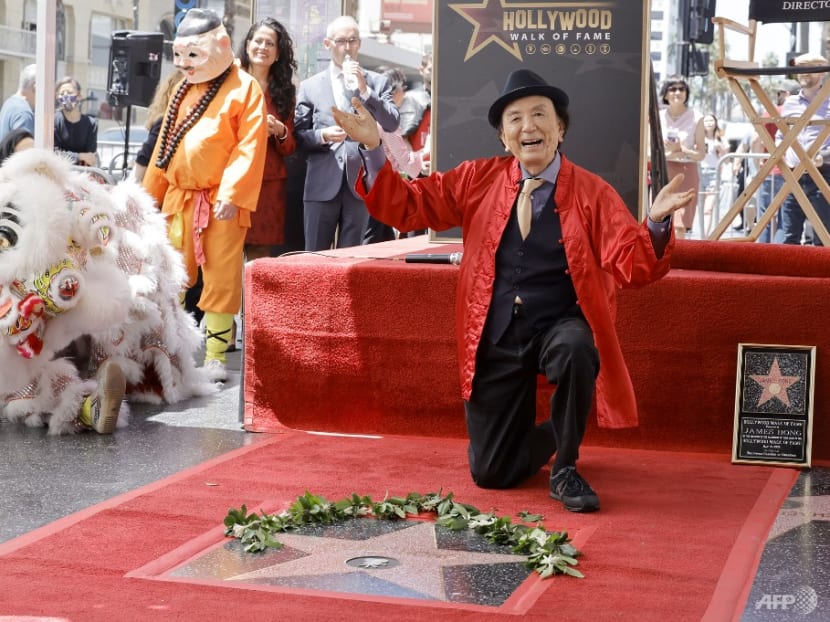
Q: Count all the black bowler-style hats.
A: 1